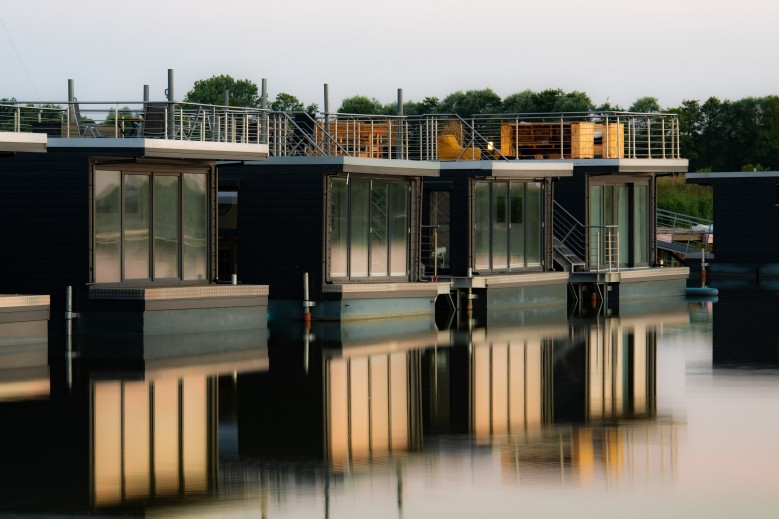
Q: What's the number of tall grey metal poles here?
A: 7